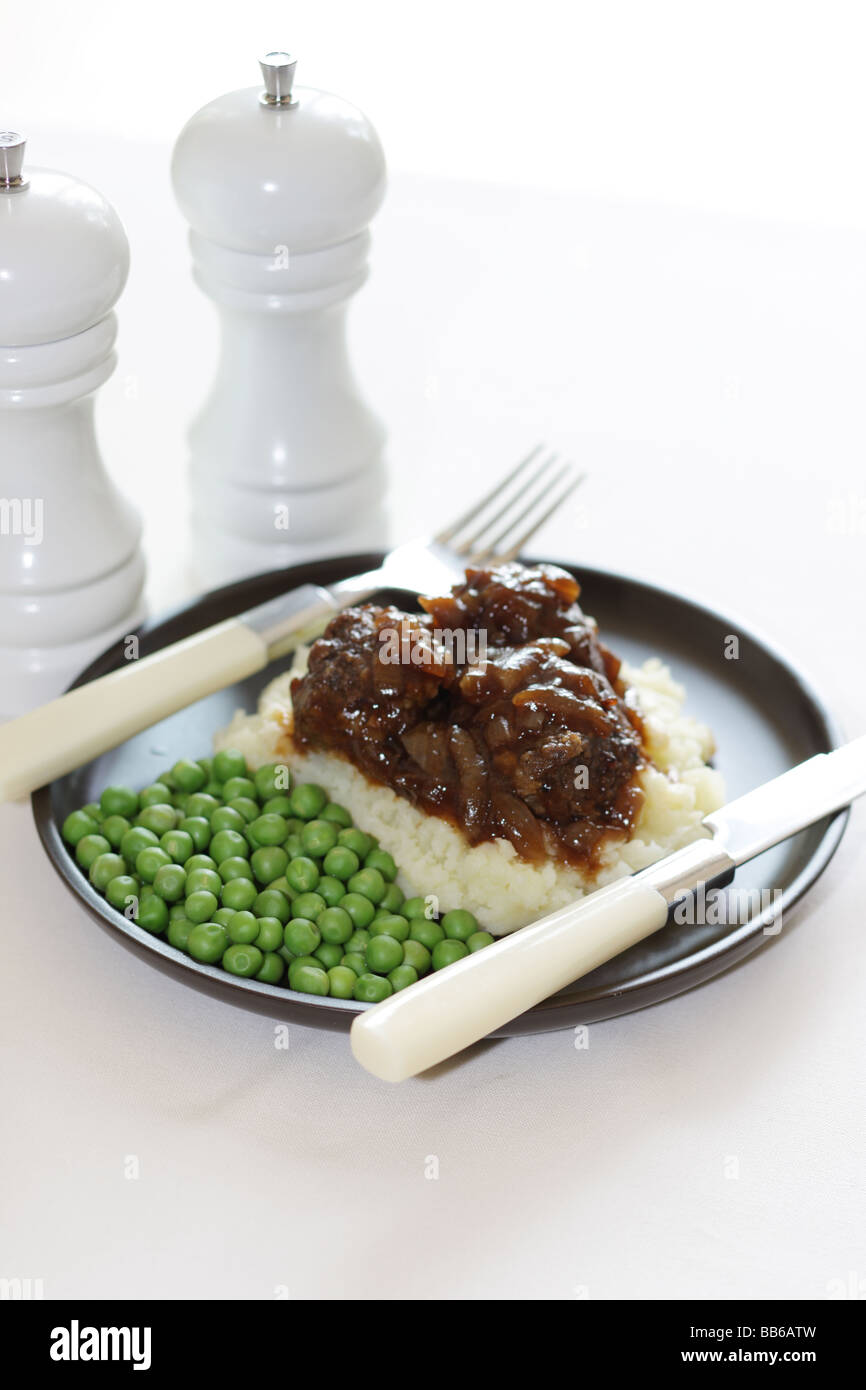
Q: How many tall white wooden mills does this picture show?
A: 2